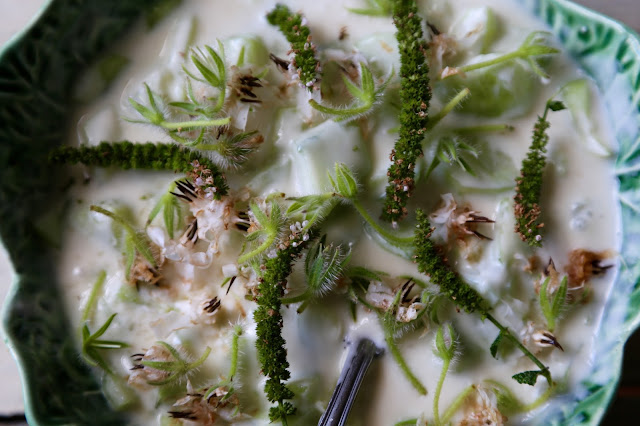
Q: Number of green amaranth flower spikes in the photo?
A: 6